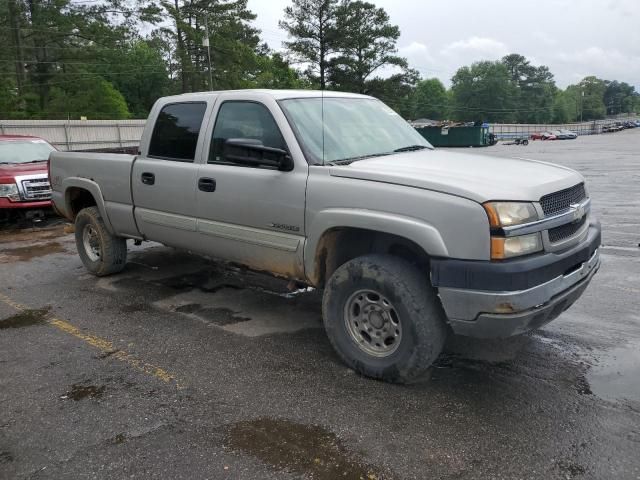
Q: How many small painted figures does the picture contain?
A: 0